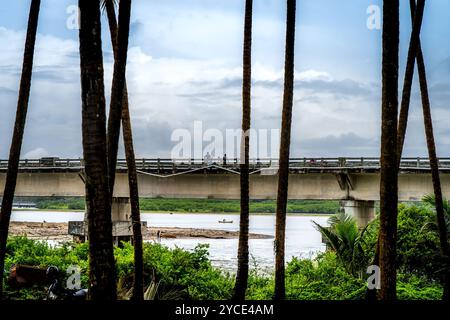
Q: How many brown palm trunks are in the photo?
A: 9